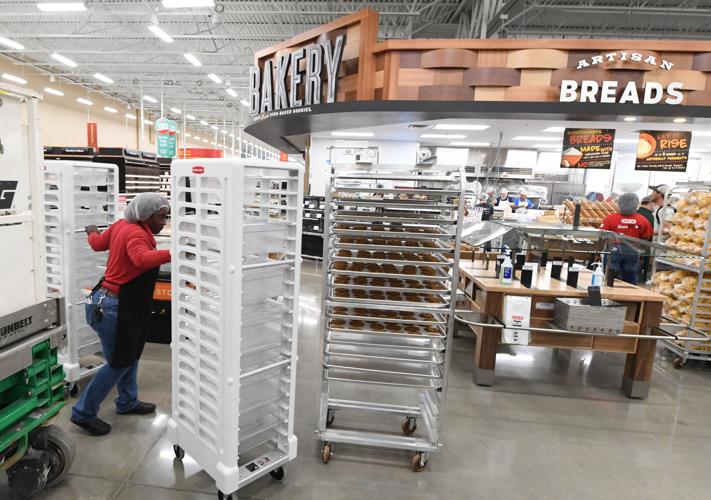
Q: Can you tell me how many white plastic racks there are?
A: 2